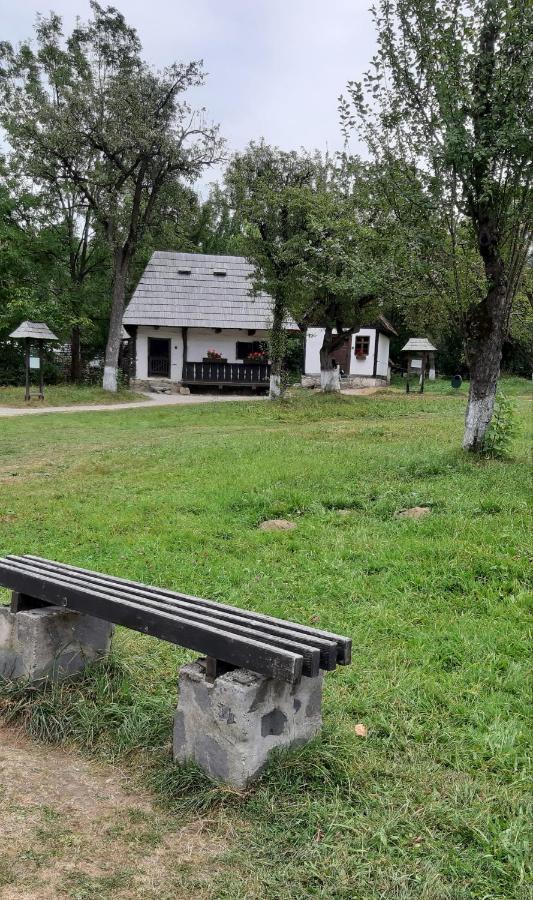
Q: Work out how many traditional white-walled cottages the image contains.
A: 2